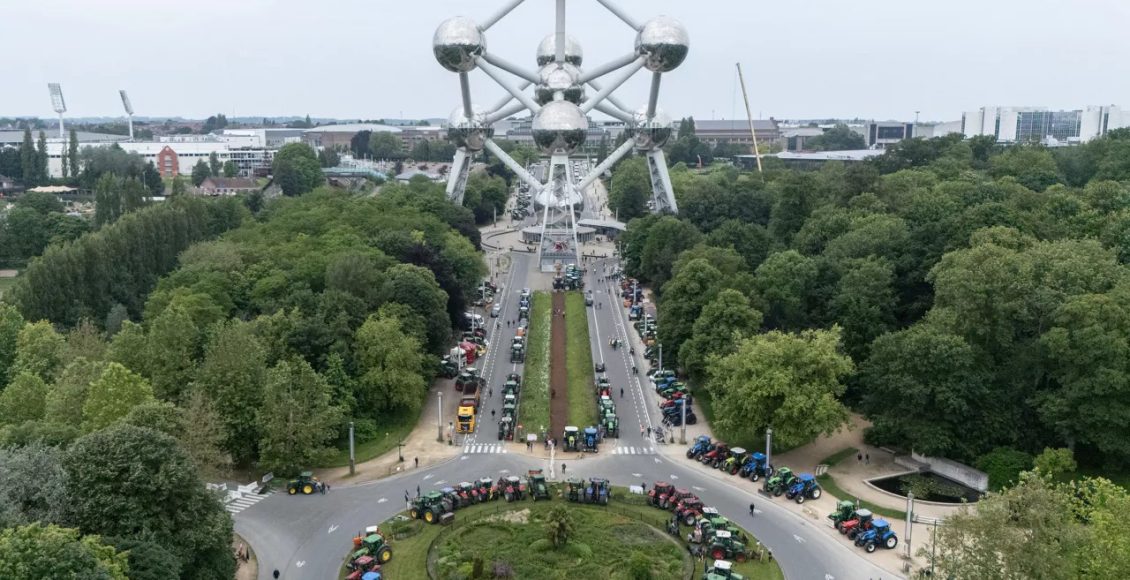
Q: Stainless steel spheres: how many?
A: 8